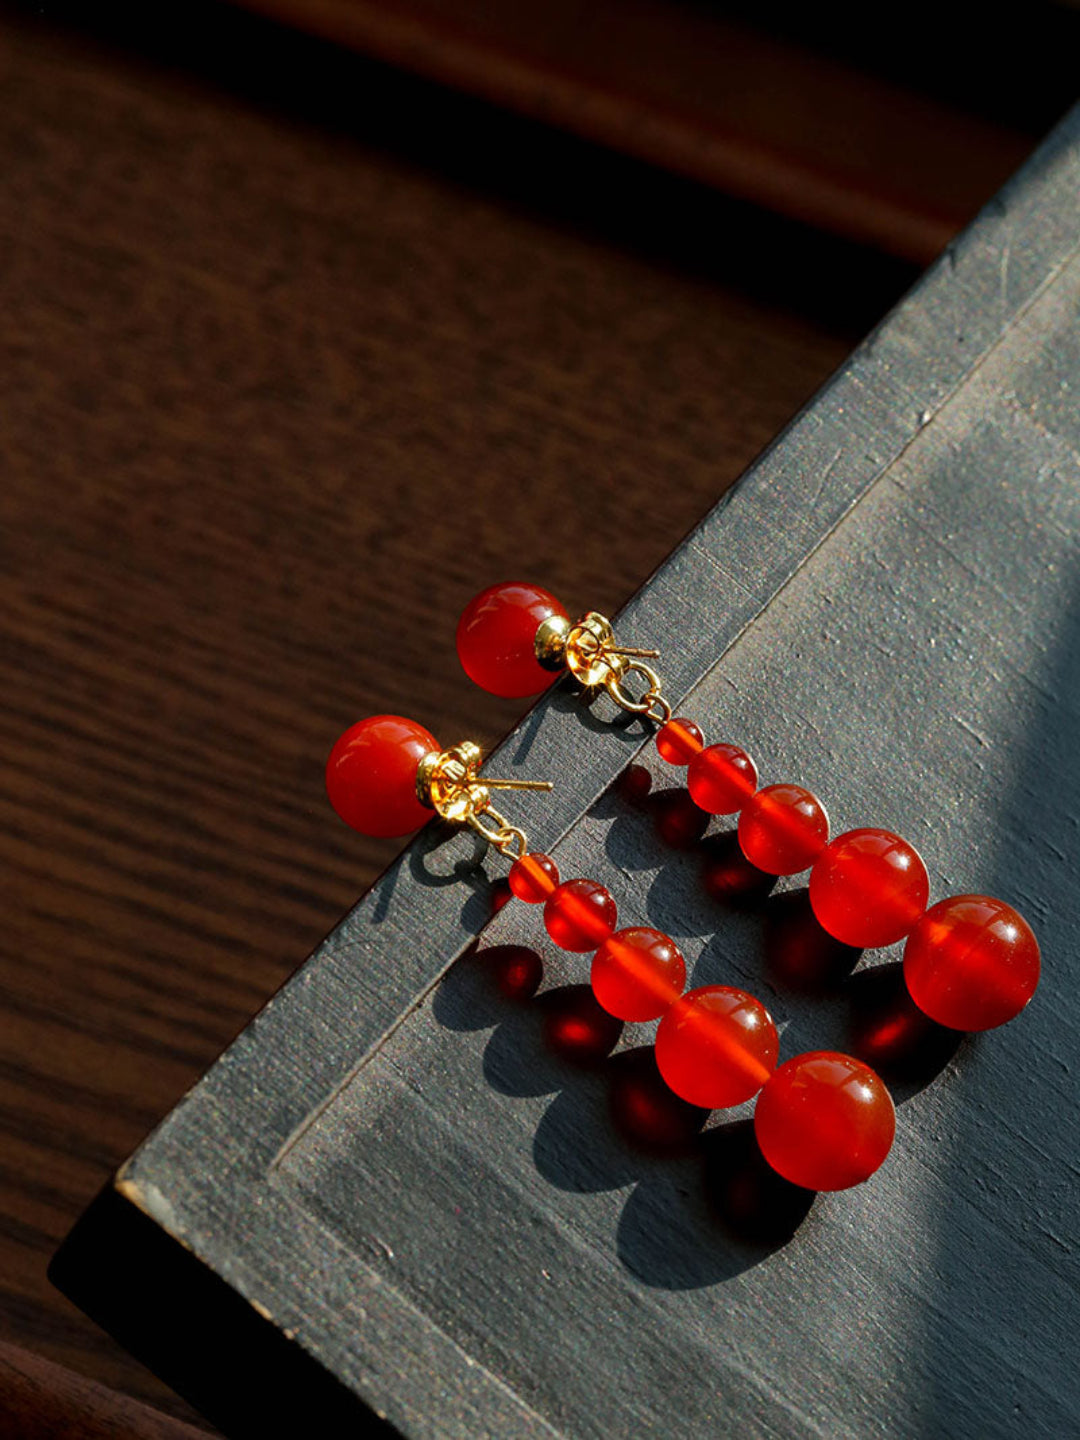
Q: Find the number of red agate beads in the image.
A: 12